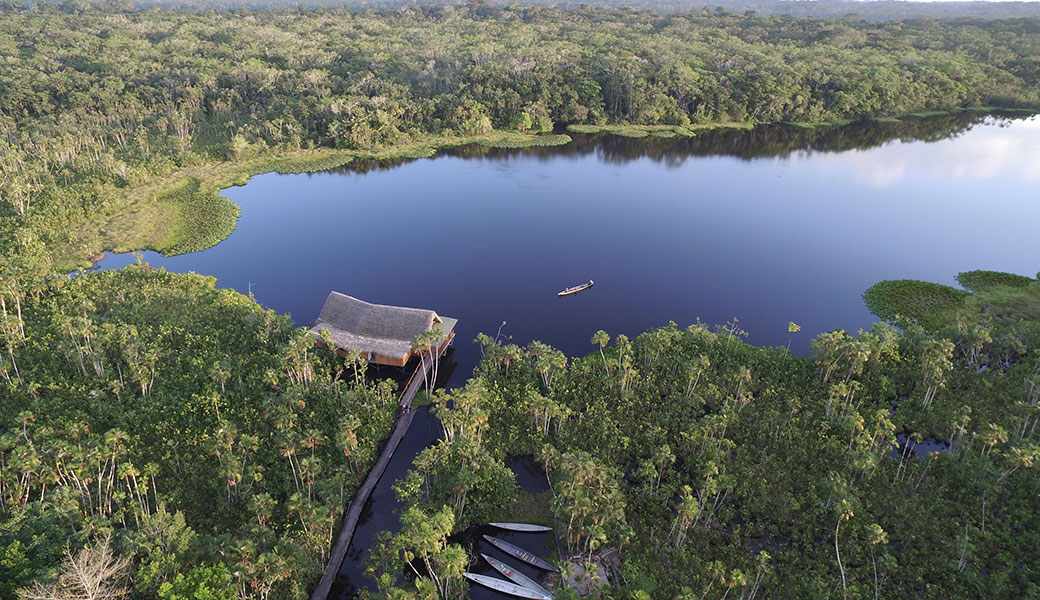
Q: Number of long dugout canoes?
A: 5